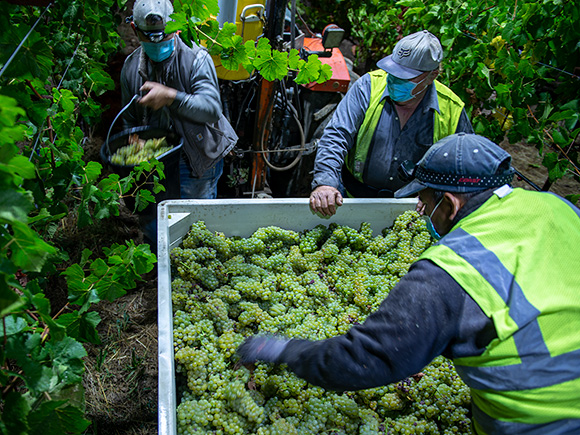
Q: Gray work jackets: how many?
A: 1